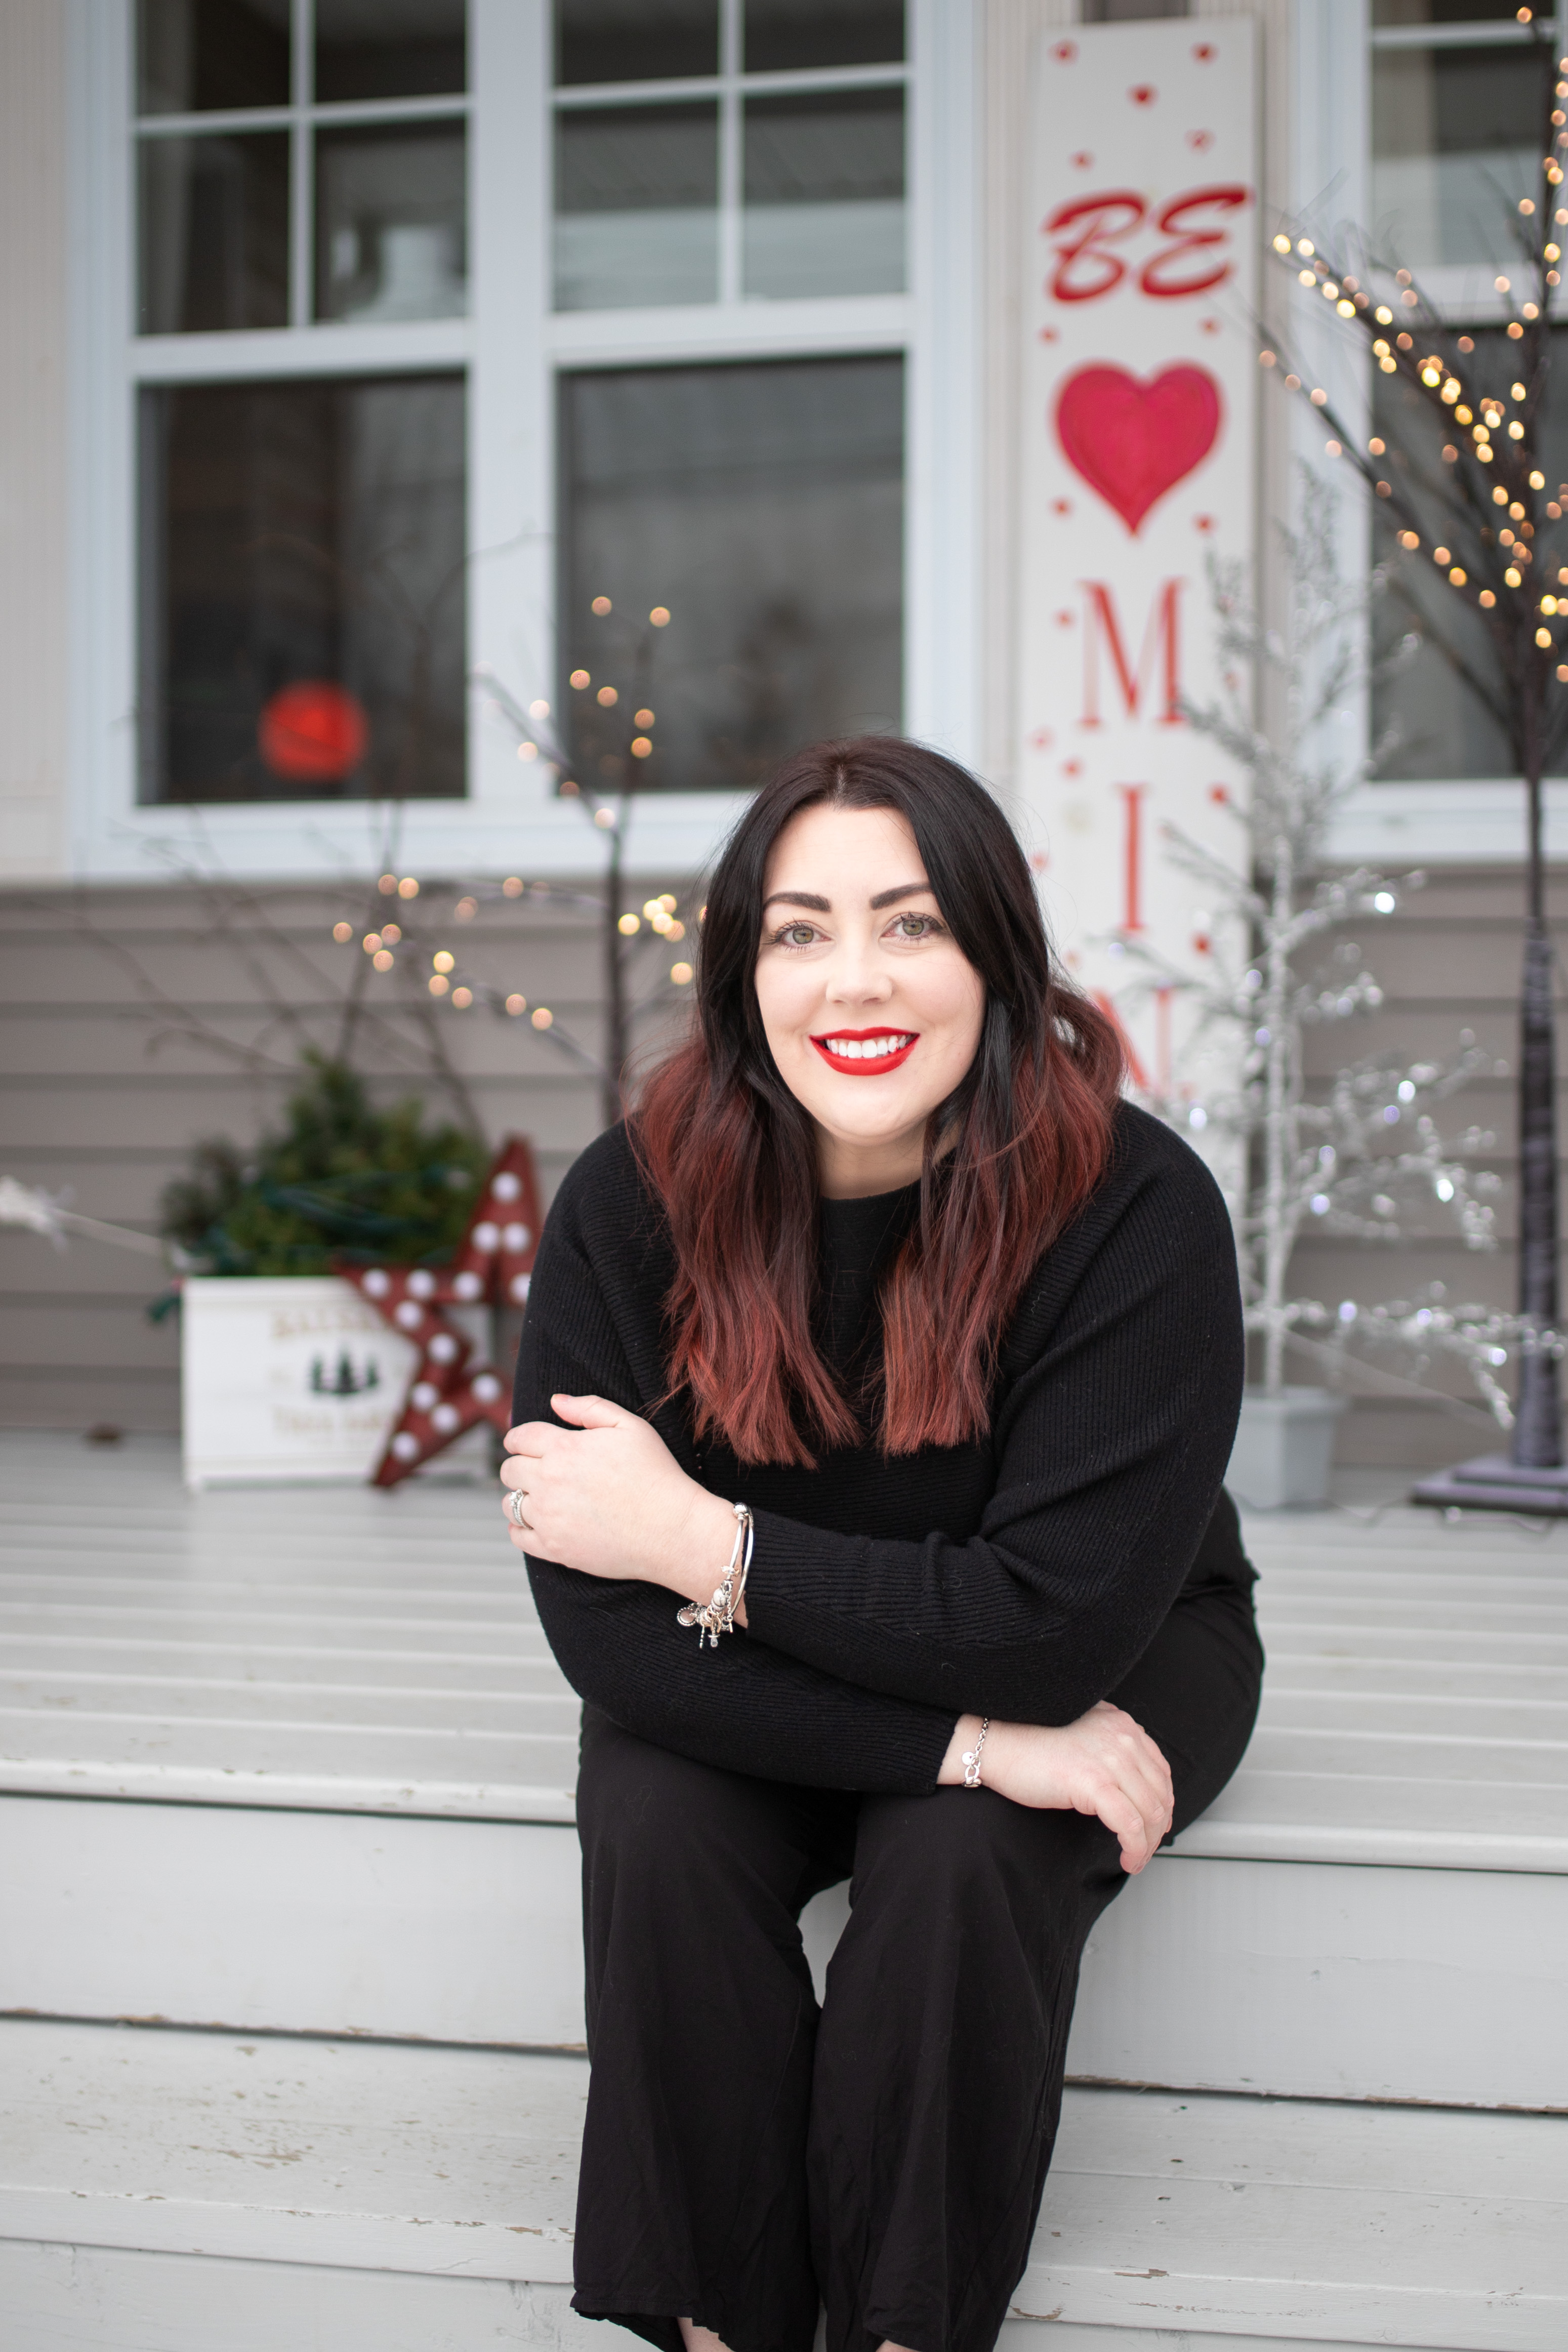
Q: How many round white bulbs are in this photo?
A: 13